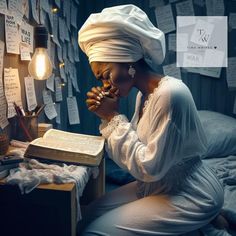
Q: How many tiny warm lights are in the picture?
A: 3